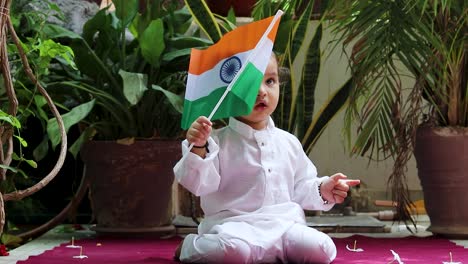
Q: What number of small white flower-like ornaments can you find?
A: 5